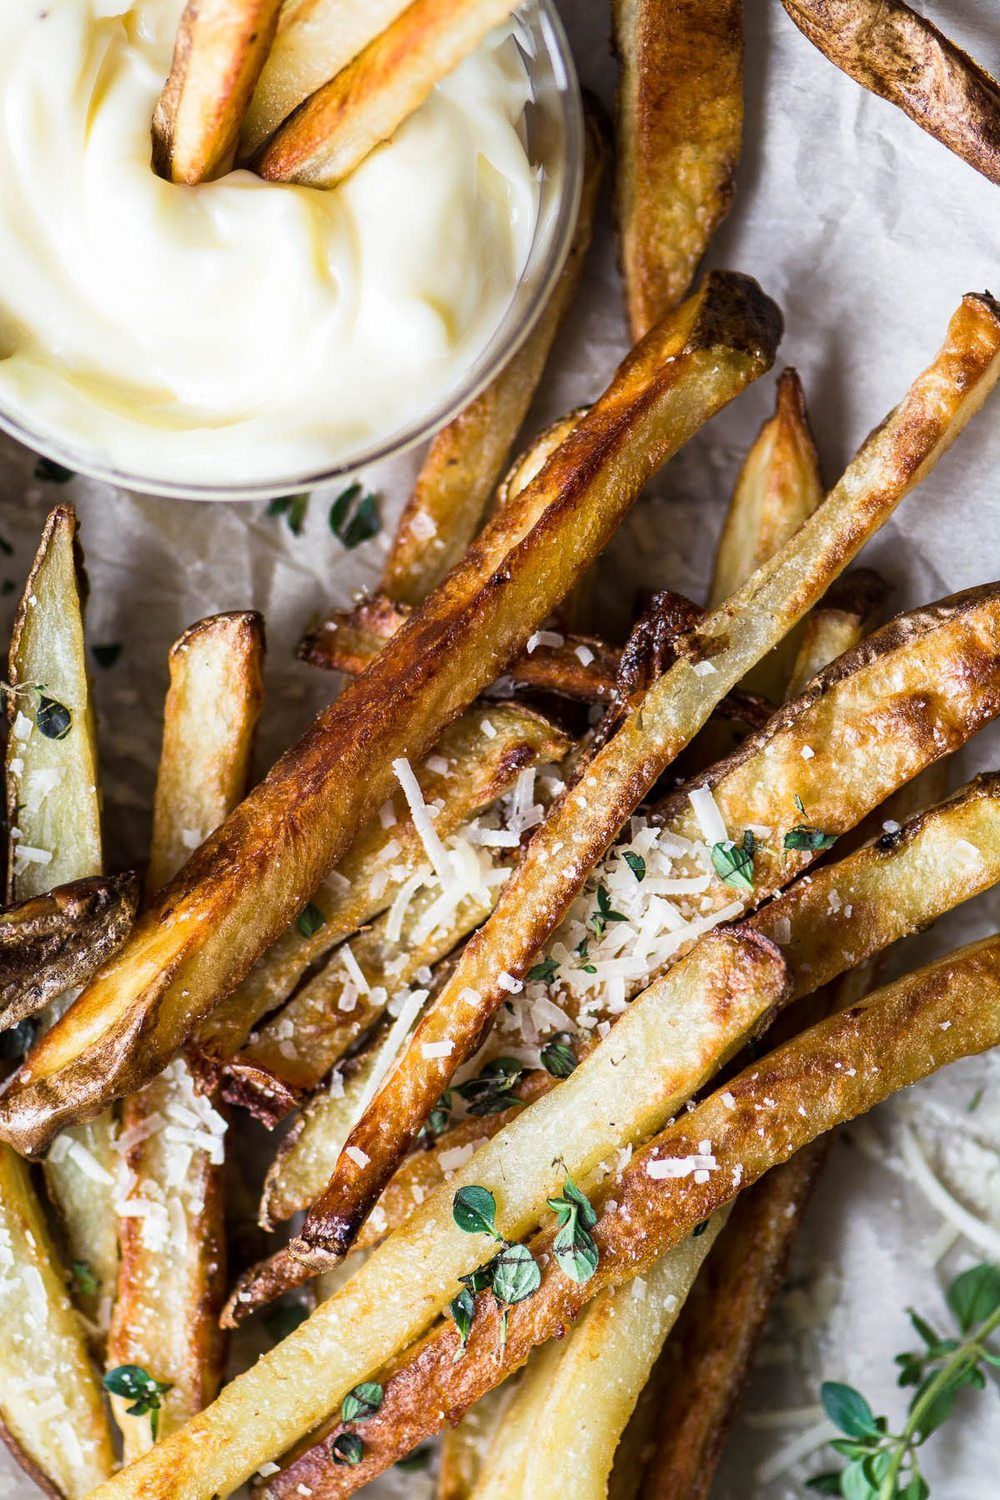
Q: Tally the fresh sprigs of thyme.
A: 1